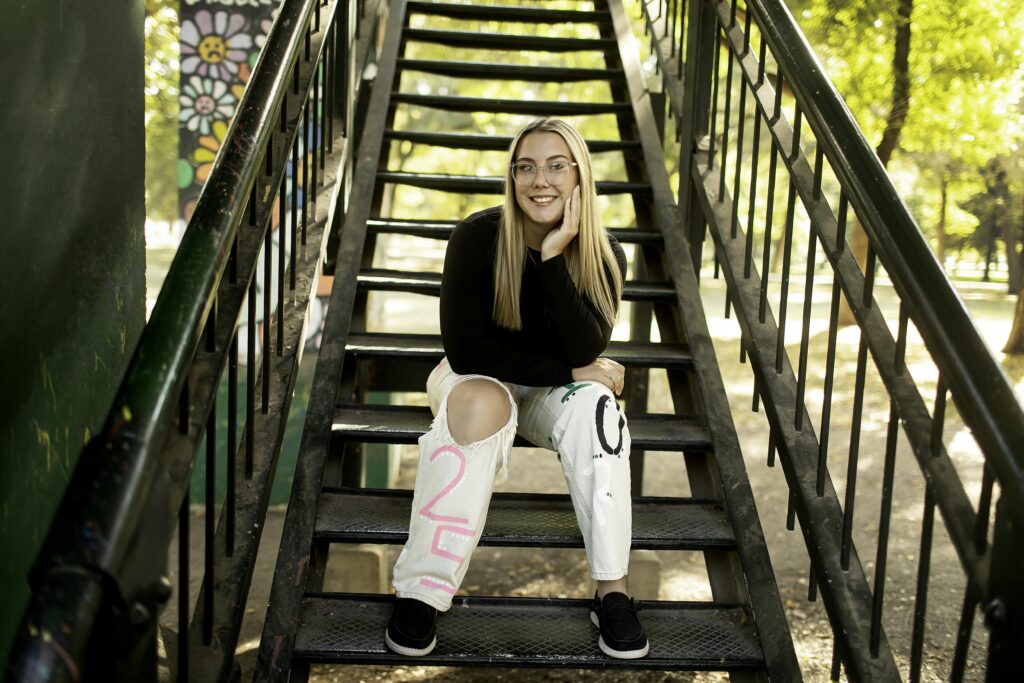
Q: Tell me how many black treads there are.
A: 12